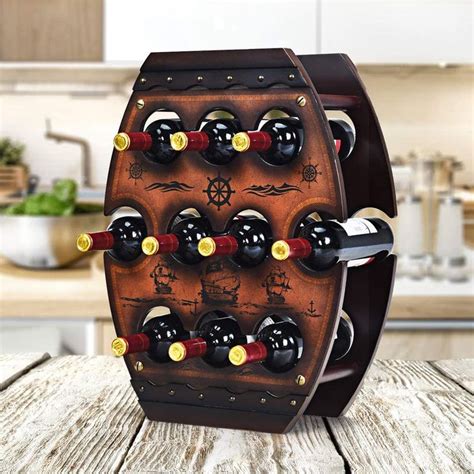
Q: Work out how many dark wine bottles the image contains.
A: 10